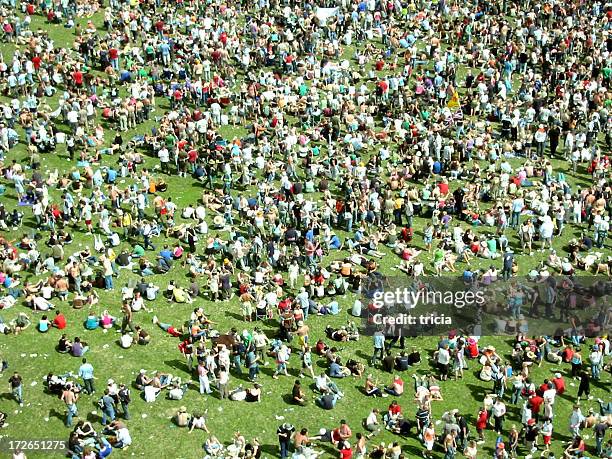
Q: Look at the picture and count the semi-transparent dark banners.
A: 1